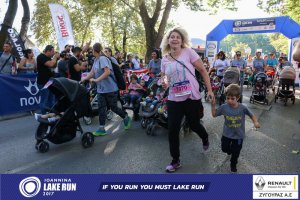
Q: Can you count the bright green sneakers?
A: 2